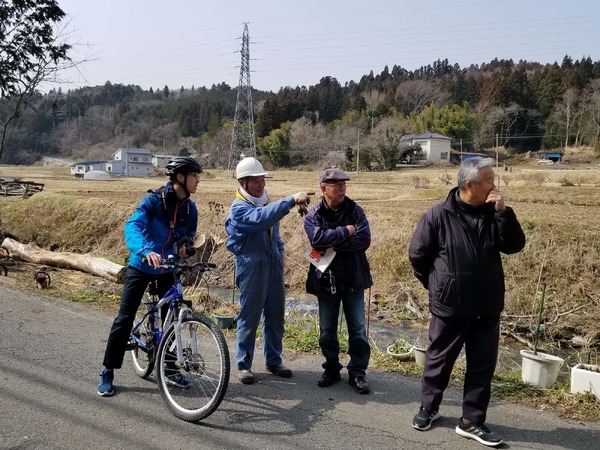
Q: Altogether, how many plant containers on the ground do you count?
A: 5